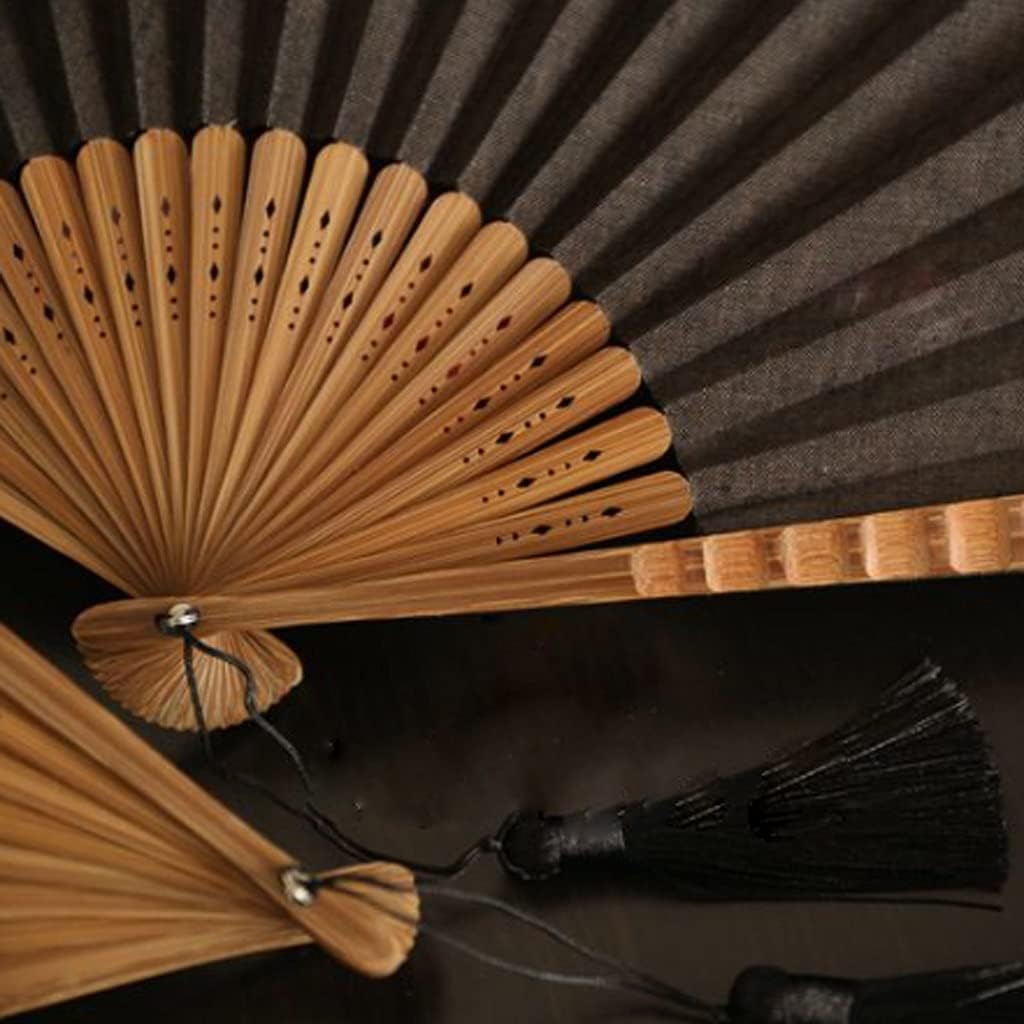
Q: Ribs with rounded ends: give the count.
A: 15